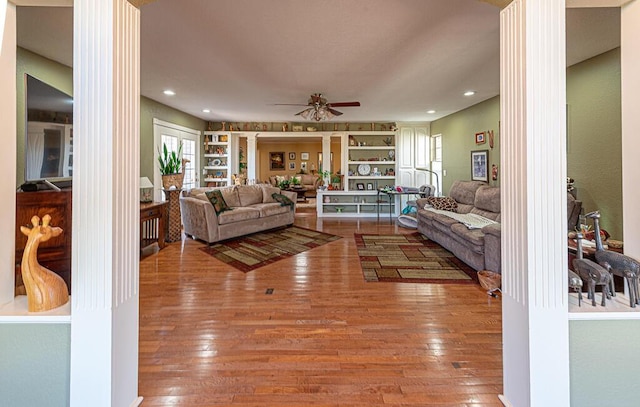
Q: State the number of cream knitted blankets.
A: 1